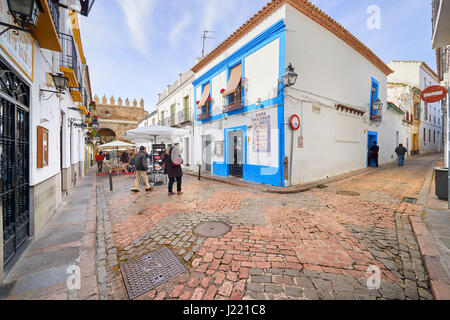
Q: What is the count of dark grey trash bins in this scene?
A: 1